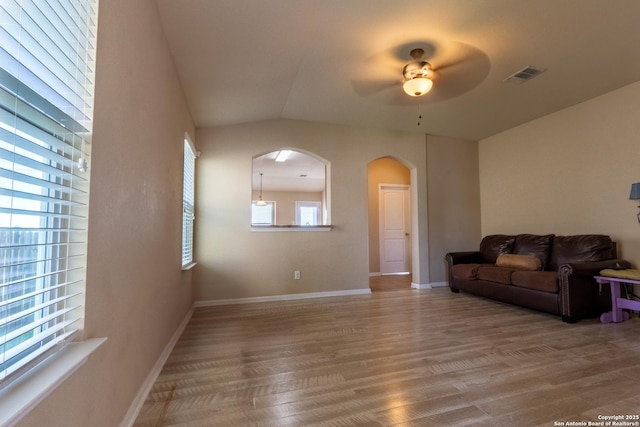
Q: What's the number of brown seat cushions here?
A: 3